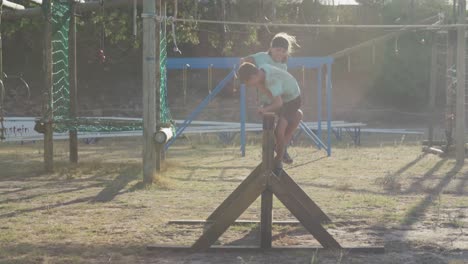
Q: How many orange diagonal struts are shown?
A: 0